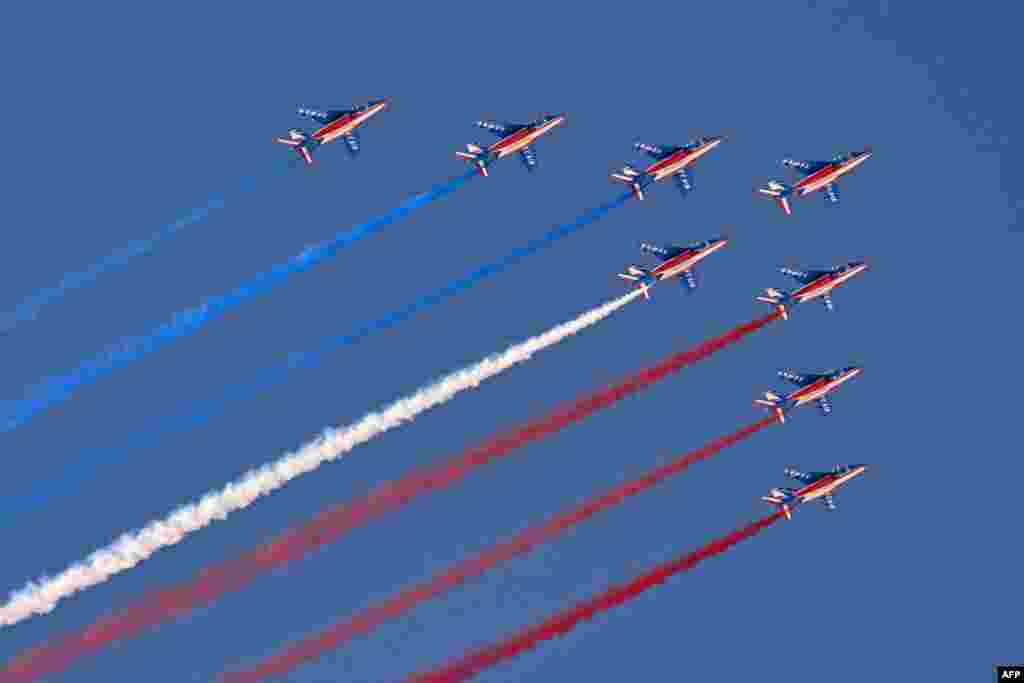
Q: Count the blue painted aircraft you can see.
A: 8